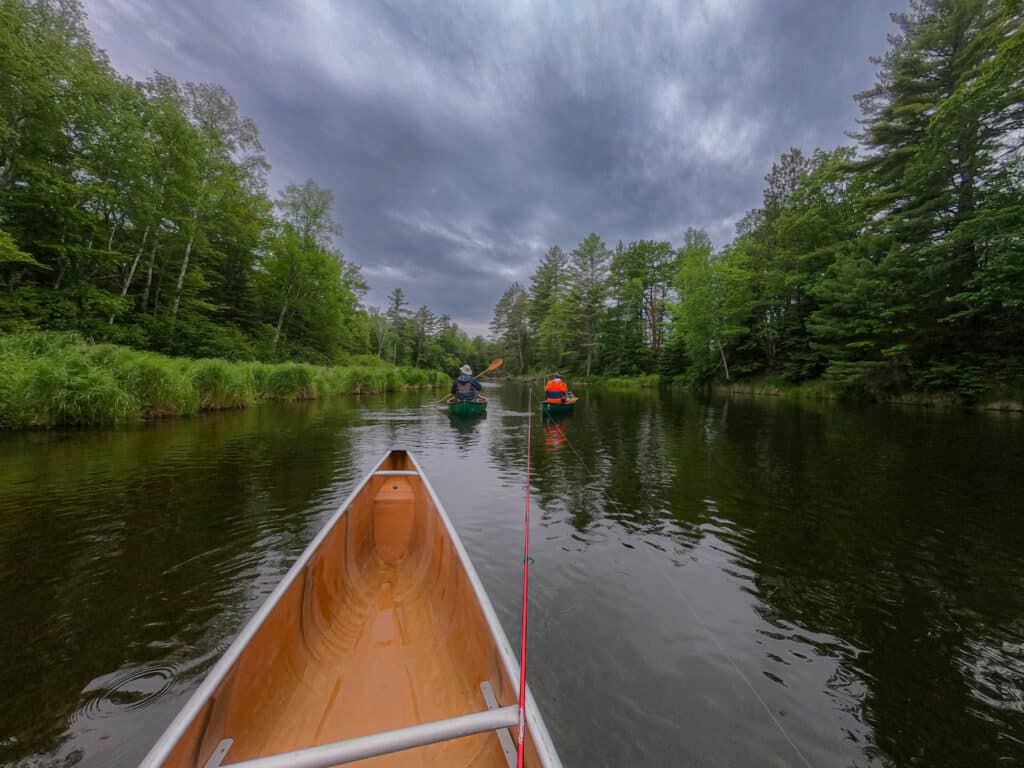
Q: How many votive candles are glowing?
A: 0